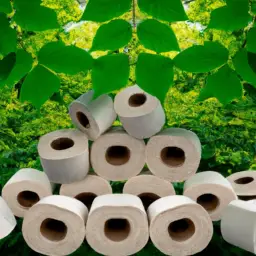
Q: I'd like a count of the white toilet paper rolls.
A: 15